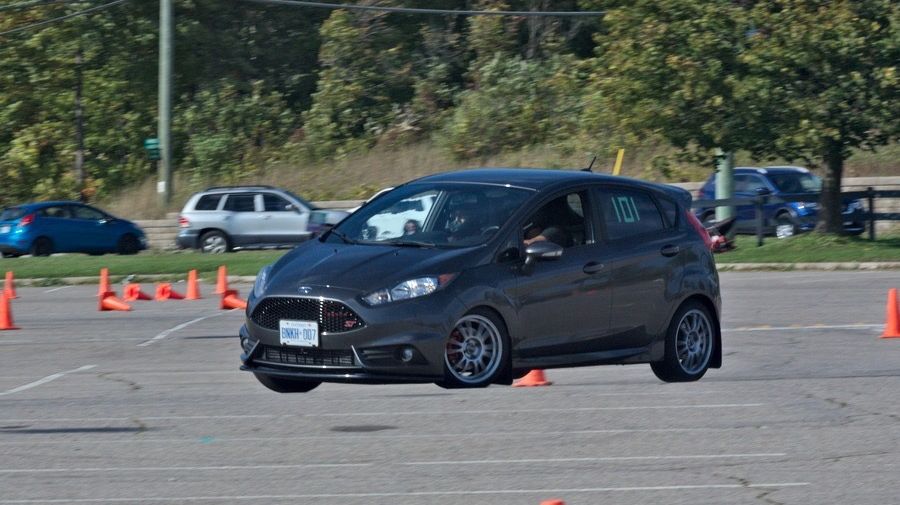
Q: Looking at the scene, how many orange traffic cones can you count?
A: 12